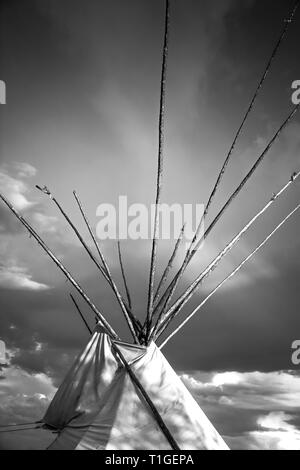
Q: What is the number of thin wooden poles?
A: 11